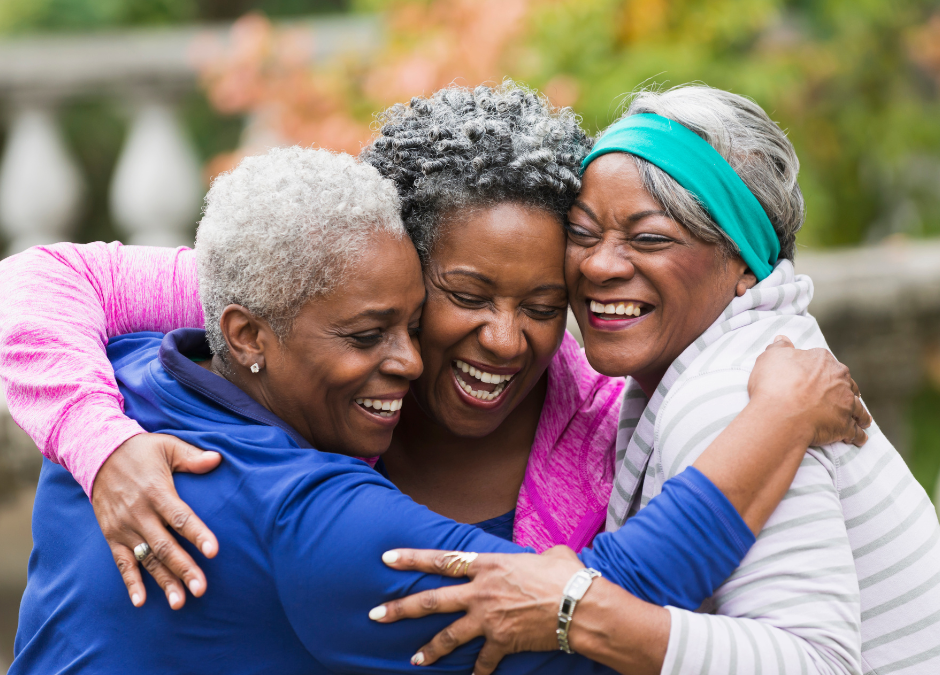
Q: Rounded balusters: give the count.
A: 2